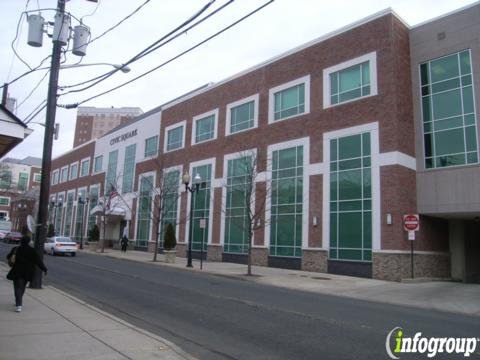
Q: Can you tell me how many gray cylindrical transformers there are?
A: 3